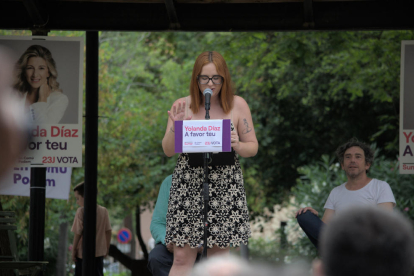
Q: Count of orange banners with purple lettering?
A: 0